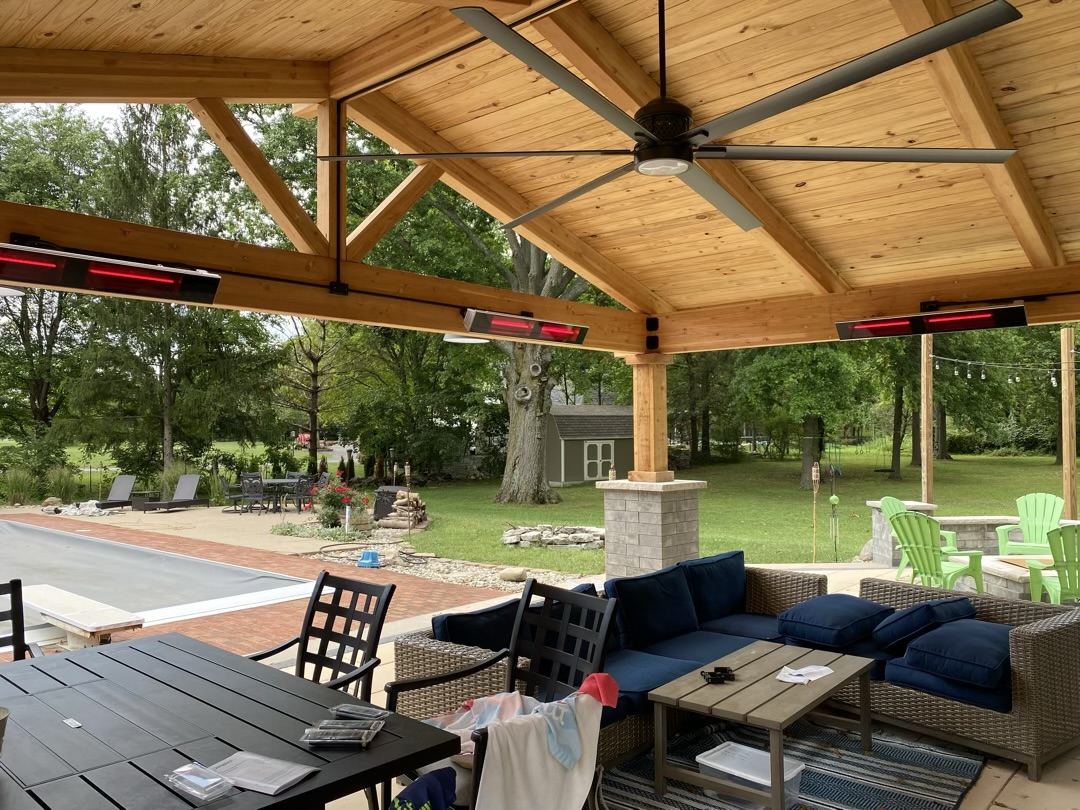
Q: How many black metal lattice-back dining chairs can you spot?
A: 3